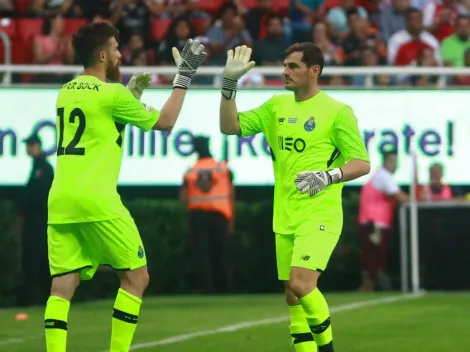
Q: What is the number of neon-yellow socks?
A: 4